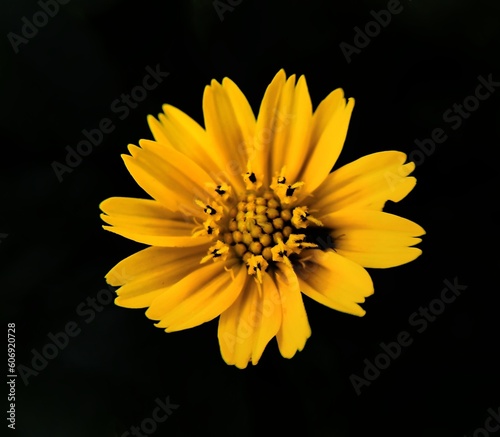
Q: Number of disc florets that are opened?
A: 11